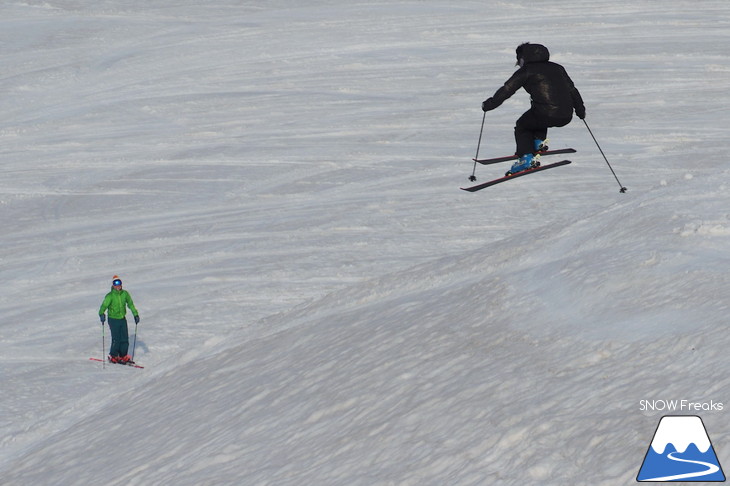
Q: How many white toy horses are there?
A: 0